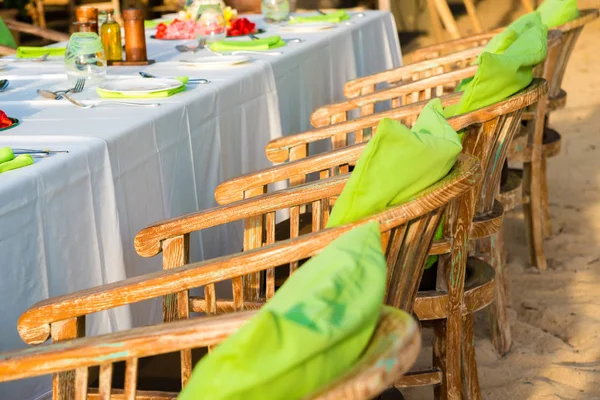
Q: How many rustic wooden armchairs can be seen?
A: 5